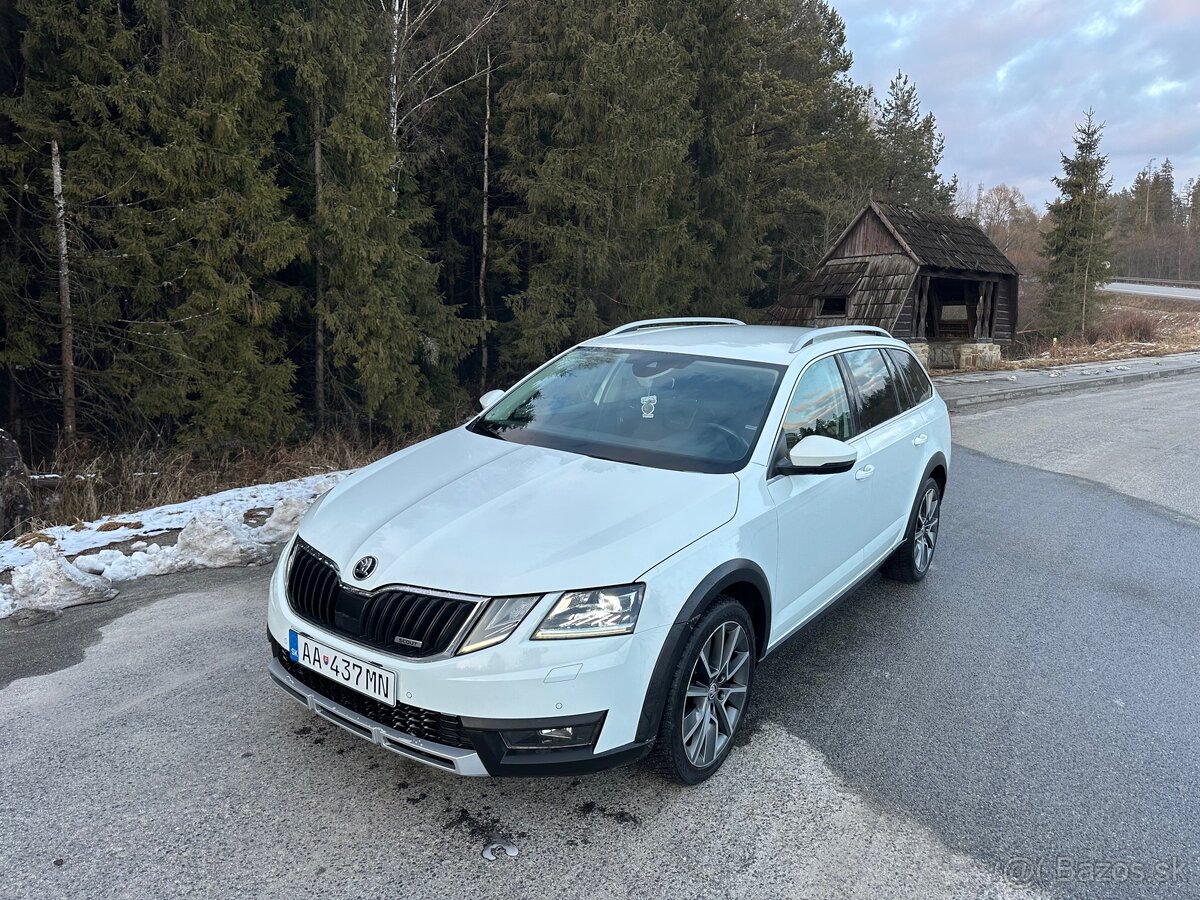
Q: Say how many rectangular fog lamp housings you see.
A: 1